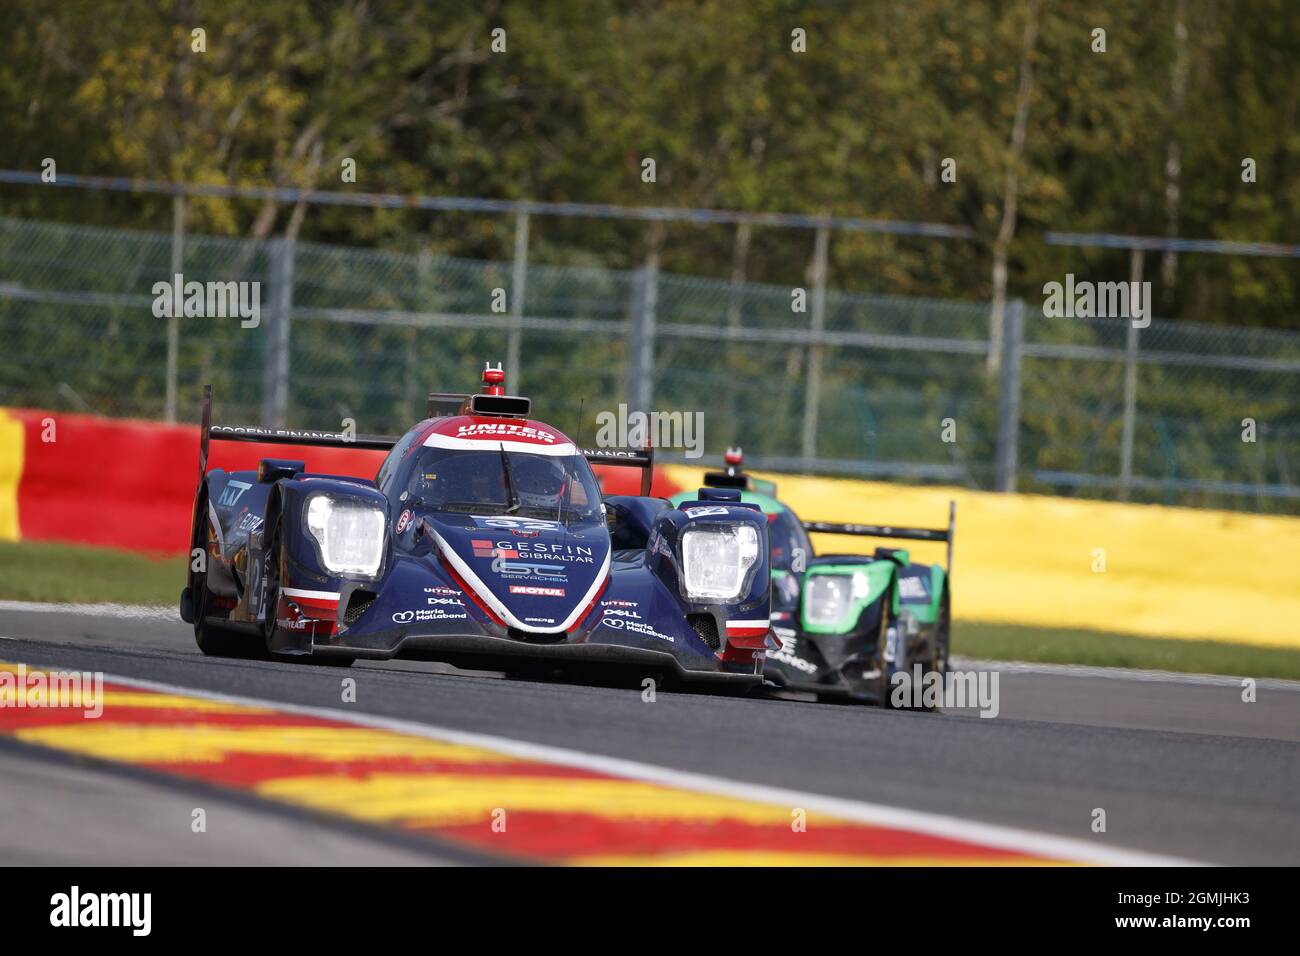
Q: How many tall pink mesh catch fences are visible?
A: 0